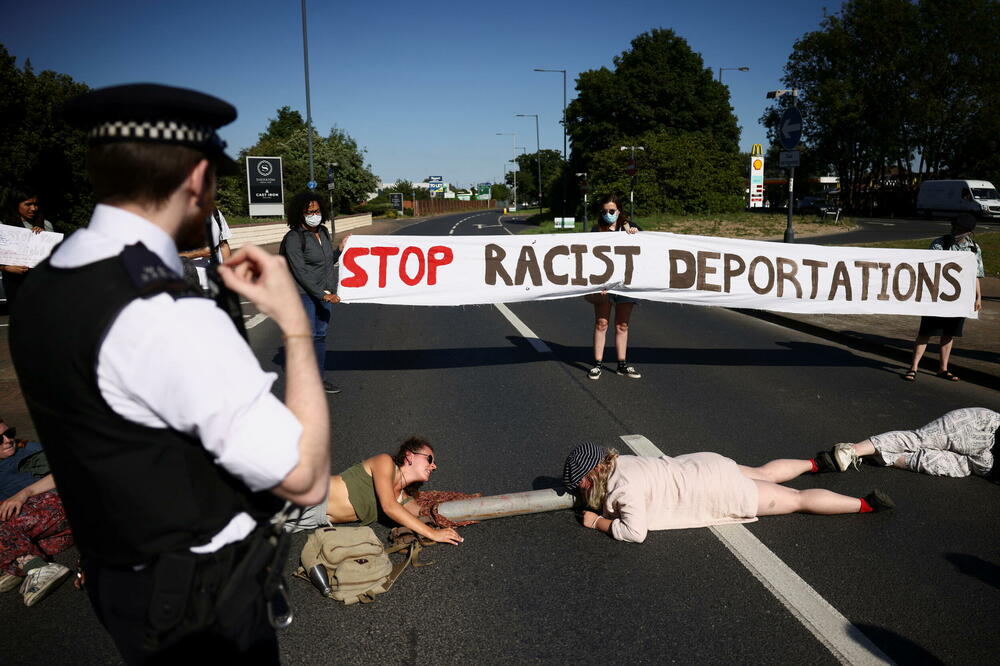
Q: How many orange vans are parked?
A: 0